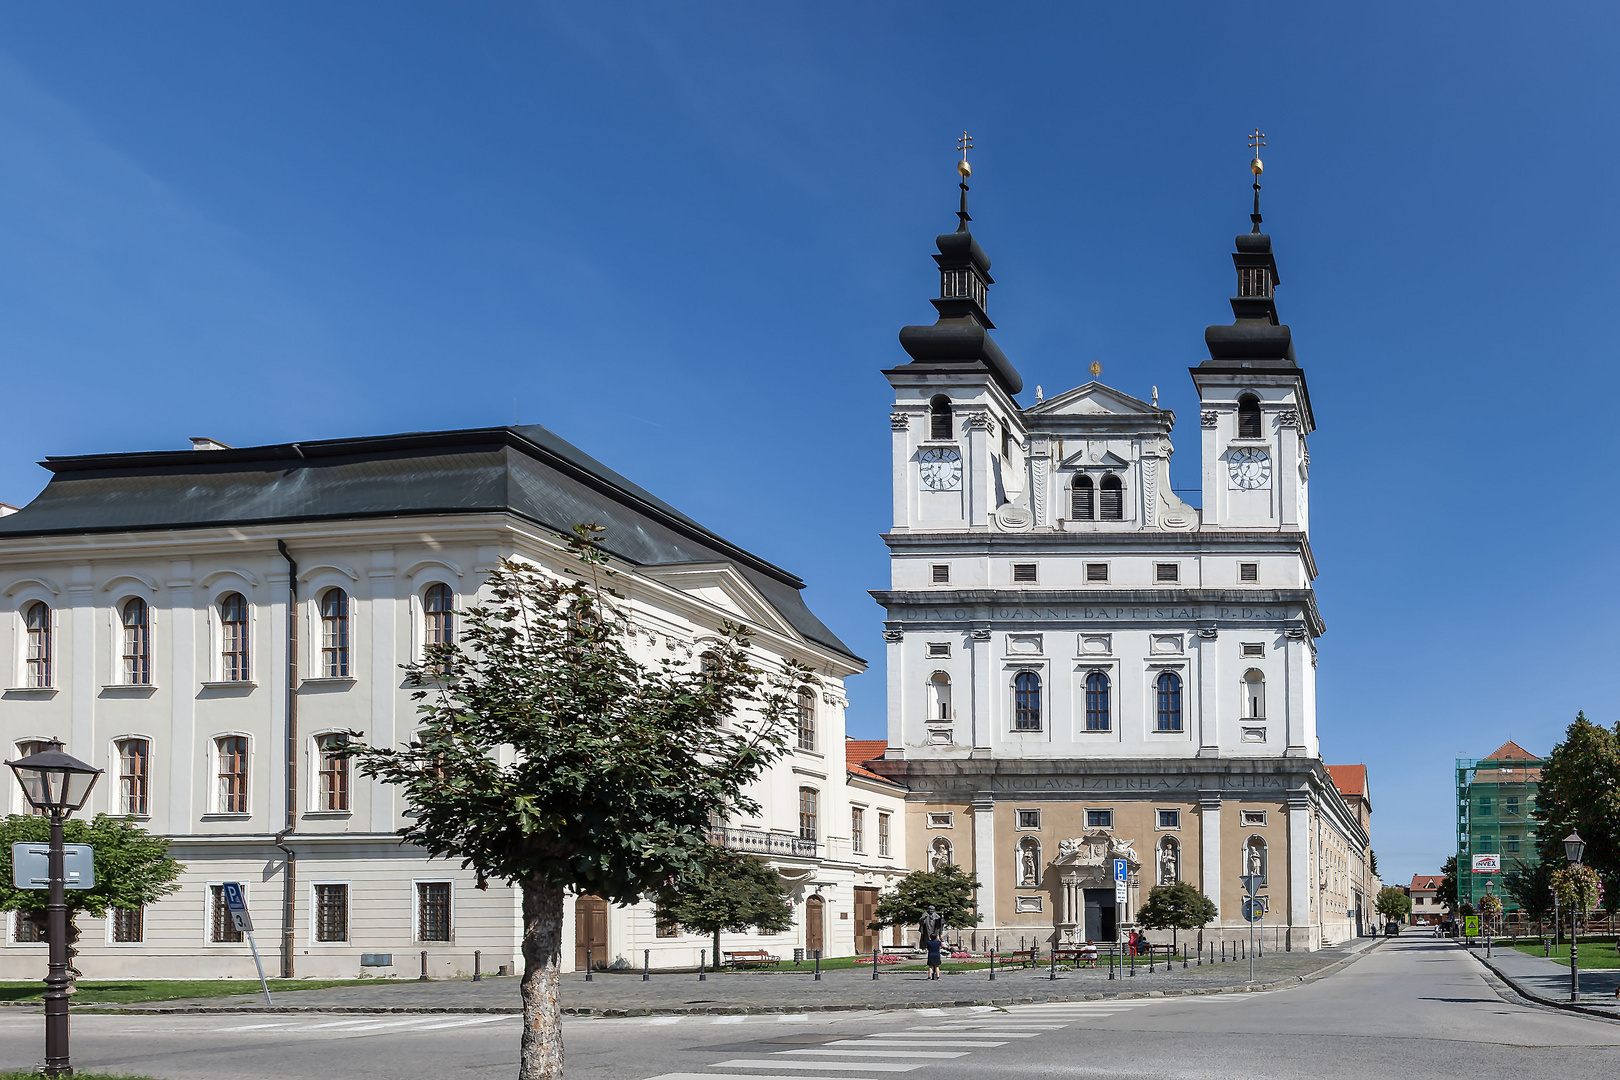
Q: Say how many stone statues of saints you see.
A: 4